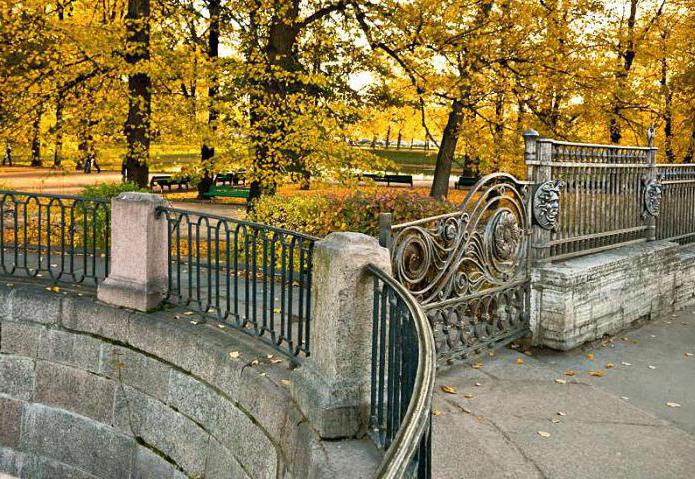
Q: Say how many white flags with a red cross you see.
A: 0